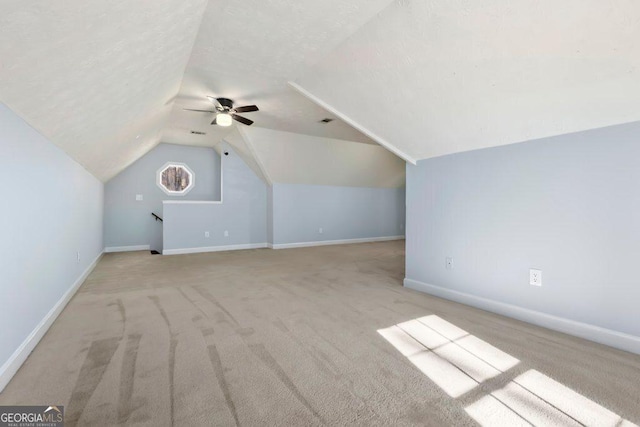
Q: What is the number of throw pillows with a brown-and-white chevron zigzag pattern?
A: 0